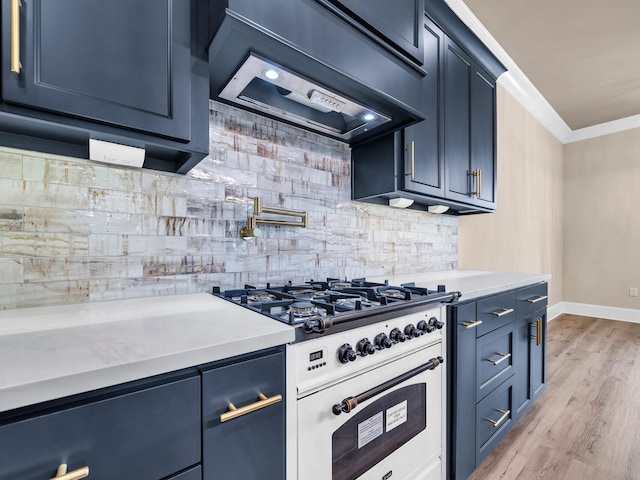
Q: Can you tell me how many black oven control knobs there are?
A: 7